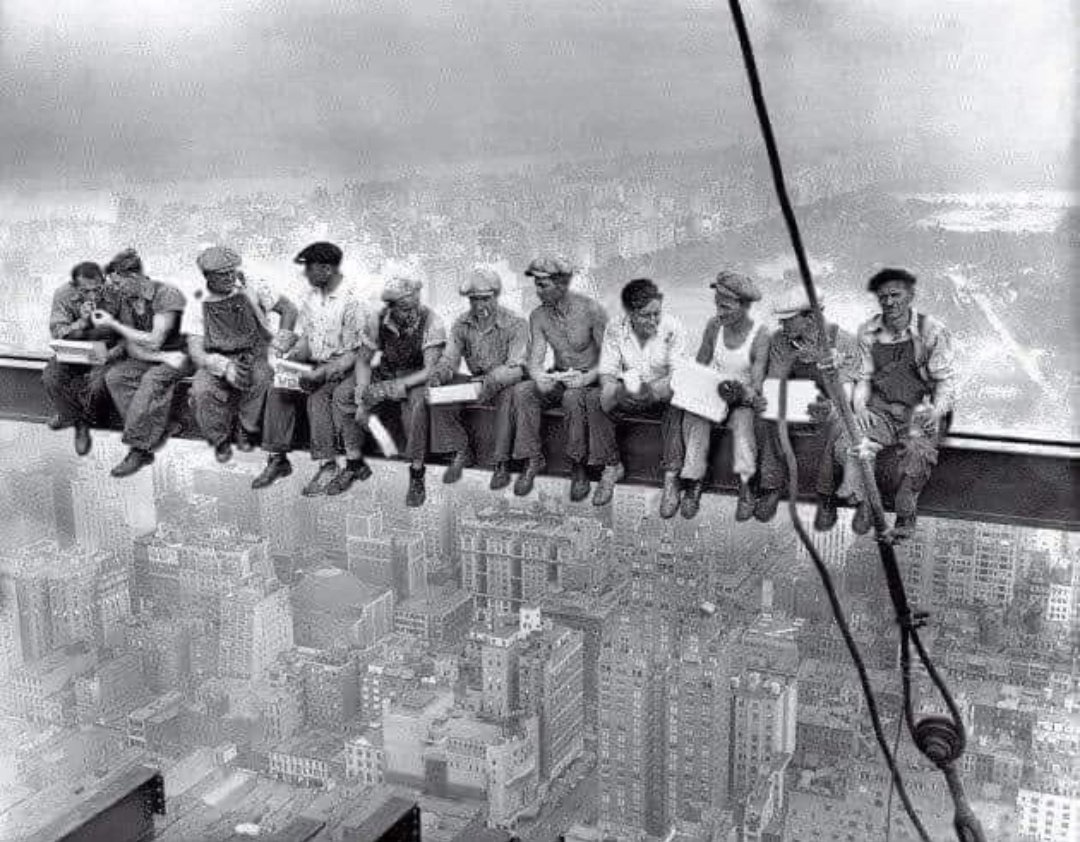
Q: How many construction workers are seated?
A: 11